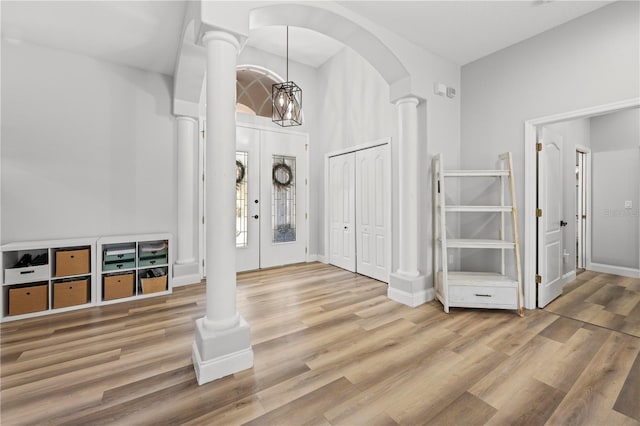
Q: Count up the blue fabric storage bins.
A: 0